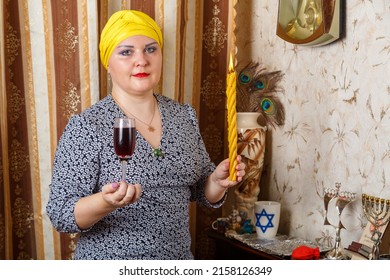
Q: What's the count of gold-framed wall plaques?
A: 1